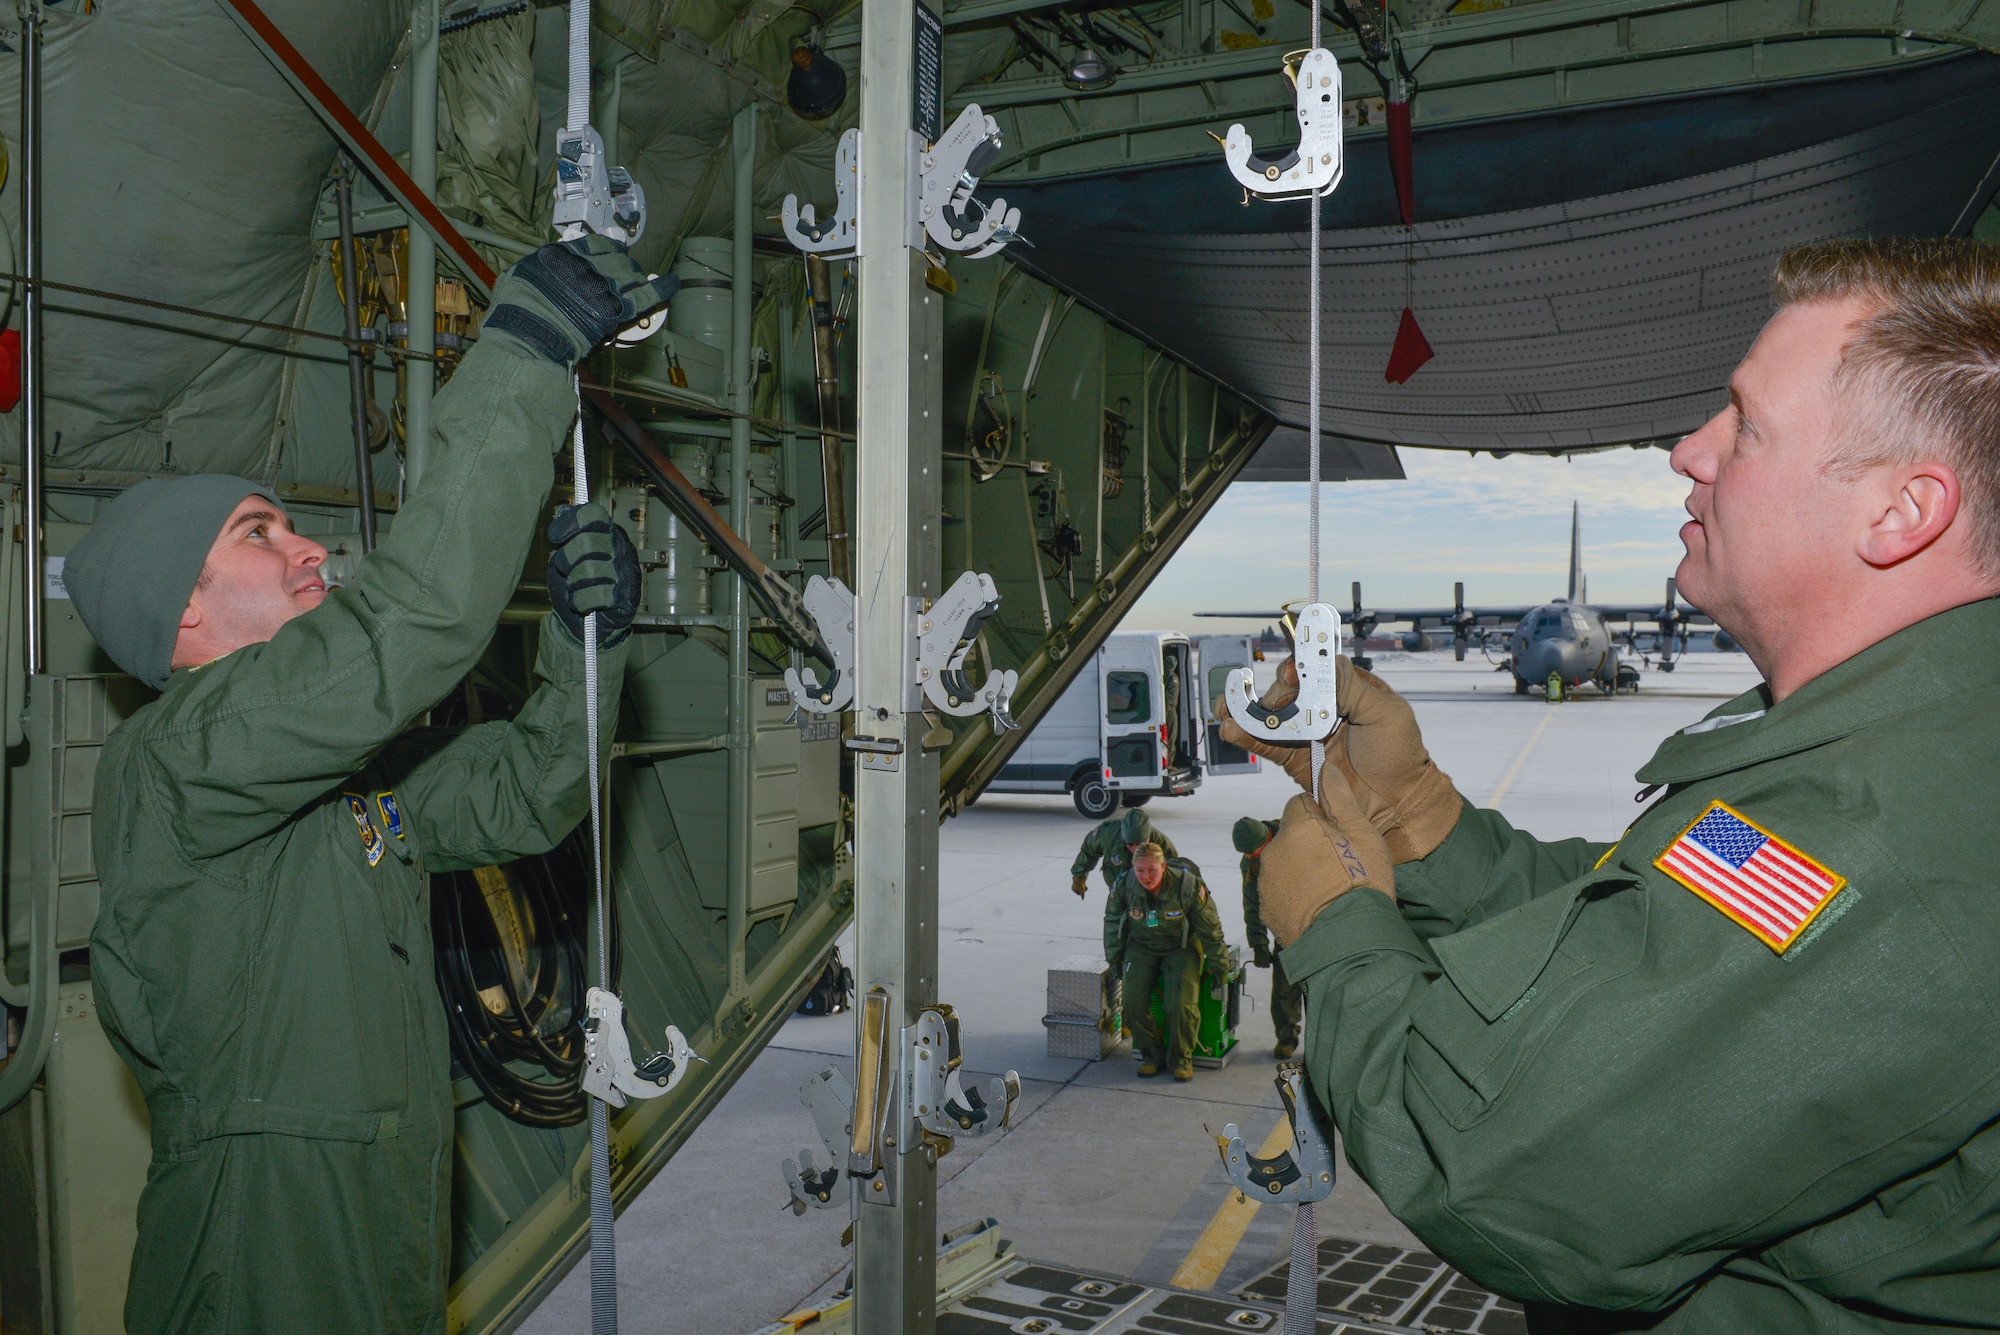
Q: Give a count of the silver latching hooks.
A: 12